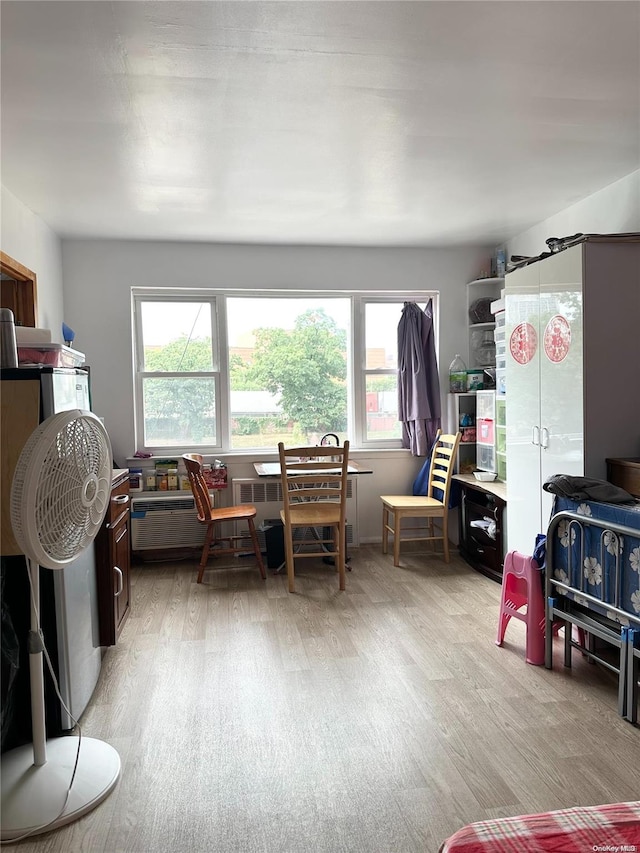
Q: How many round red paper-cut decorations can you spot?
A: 2